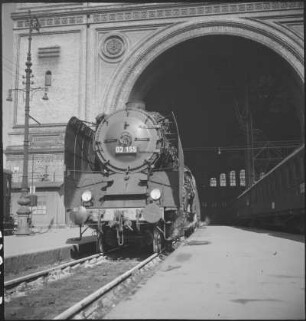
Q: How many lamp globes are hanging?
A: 2